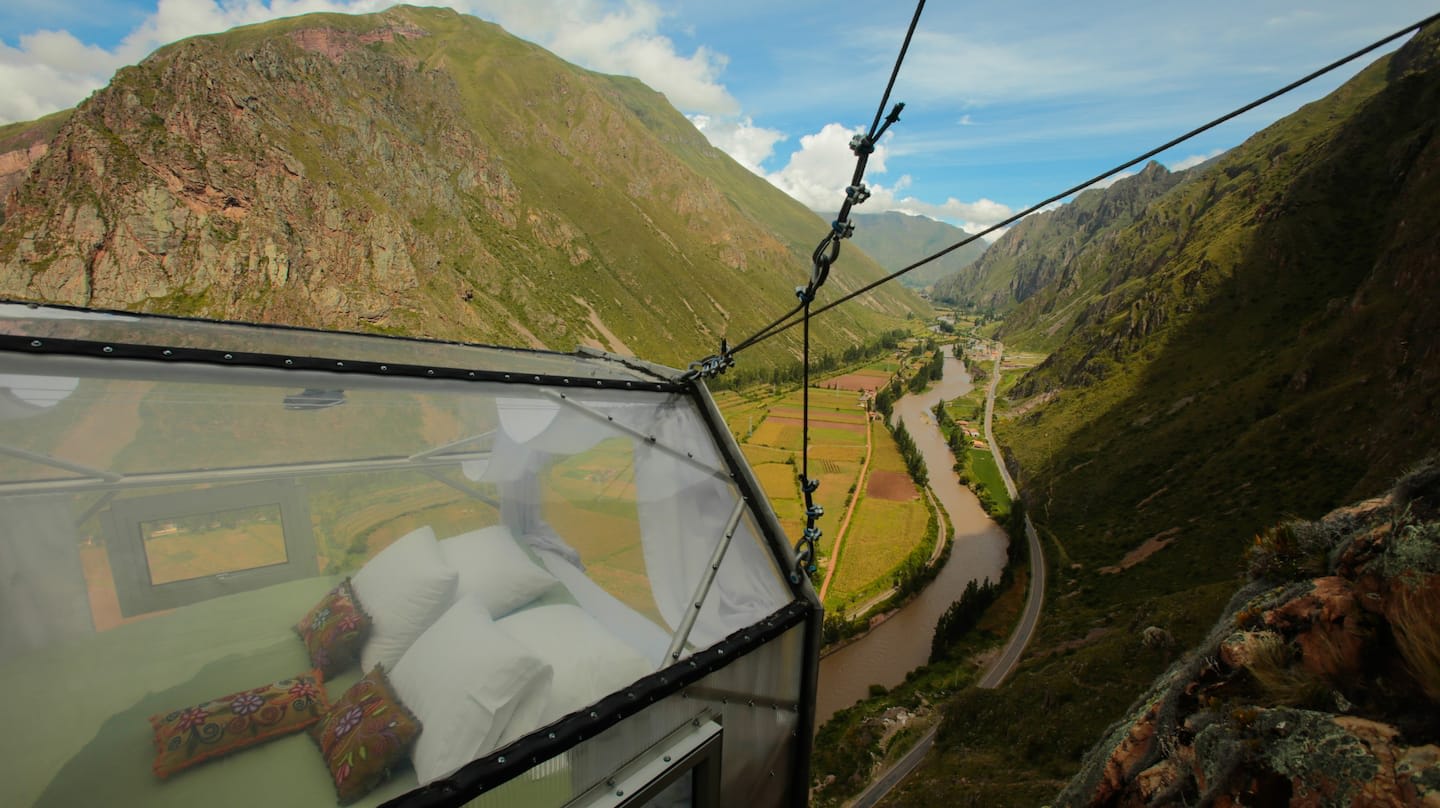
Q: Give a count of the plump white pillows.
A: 4